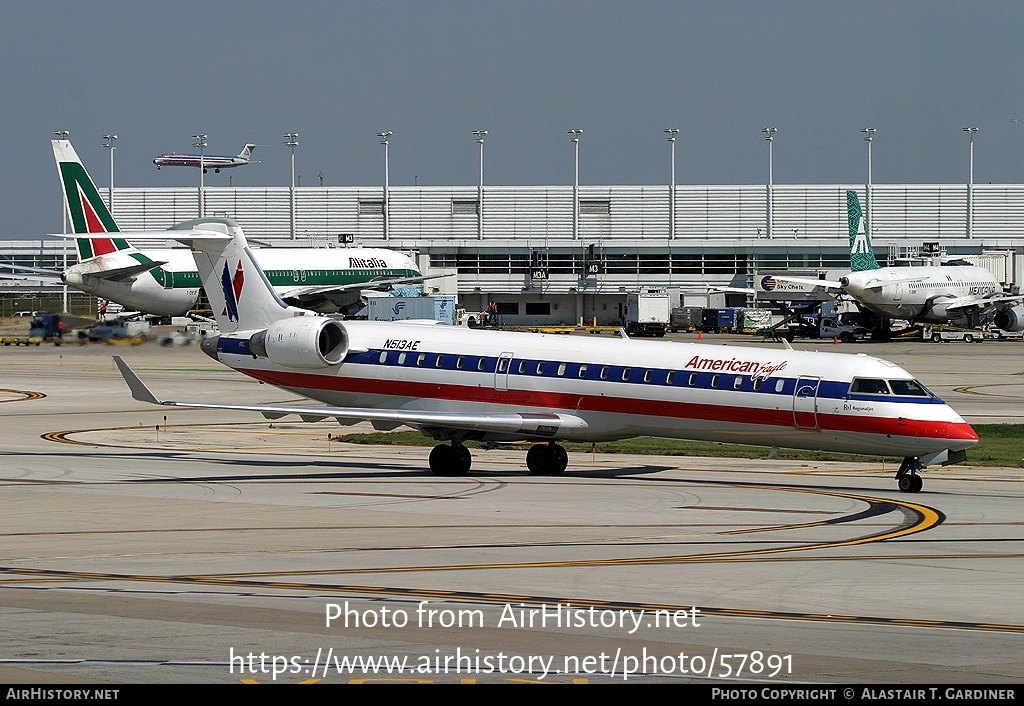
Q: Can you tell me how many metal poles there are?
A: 11